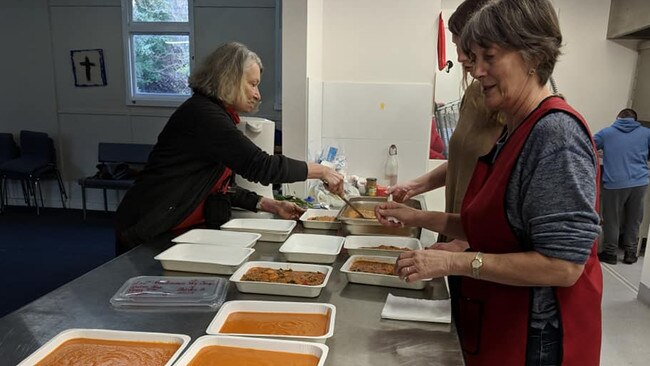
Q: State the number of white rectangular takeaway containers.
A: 11